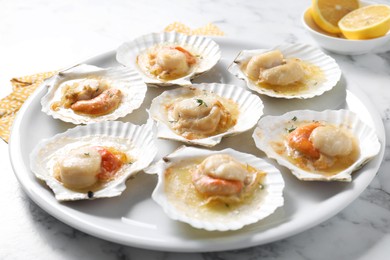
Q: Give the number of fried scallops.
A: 7